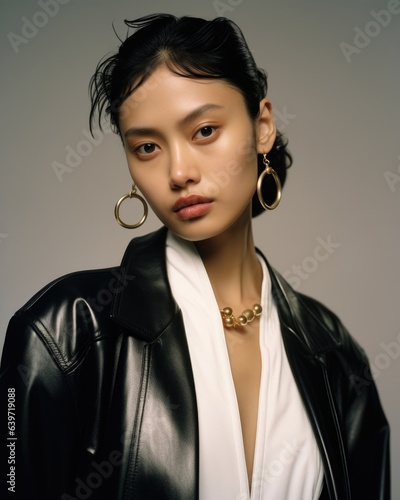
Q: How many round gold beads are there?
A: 5